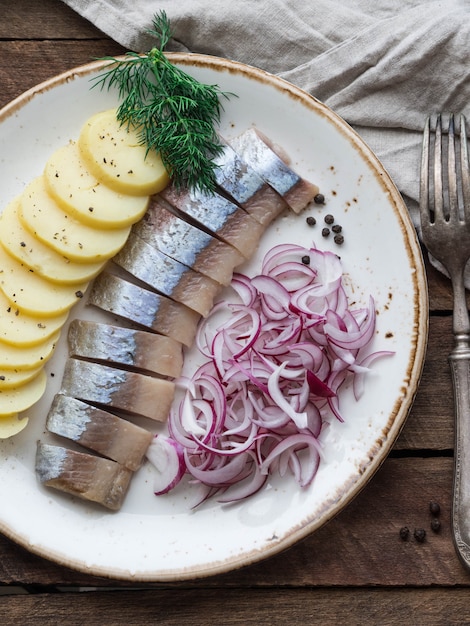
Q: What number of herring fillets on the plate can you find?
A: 10